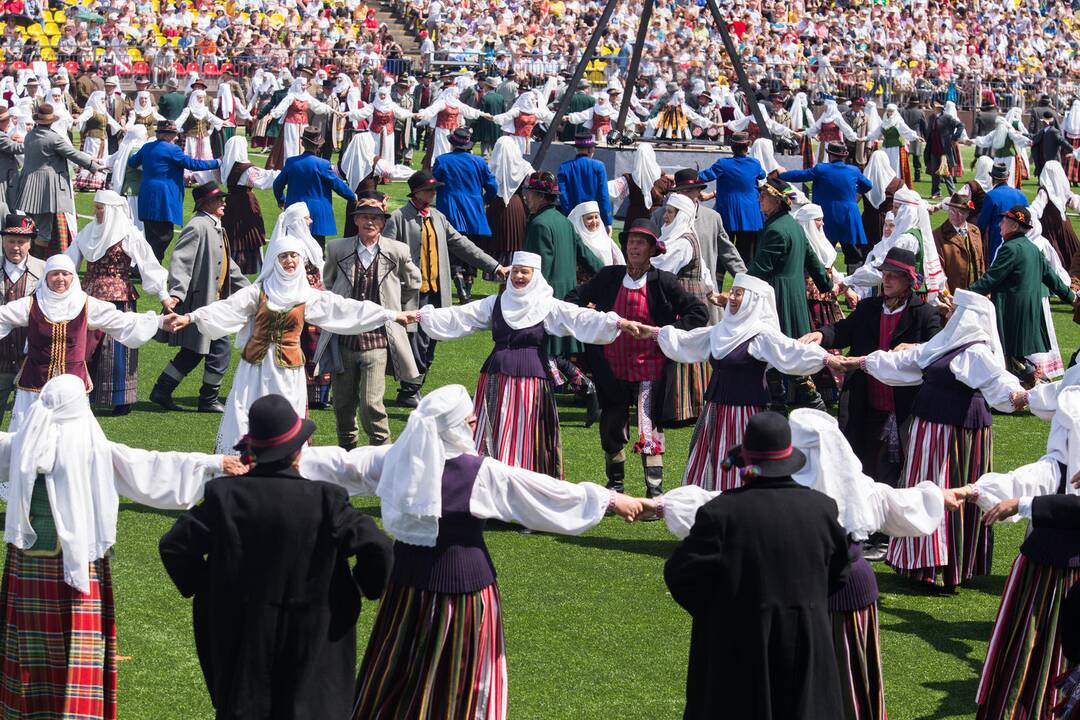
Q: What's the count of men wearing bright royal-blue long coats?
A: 7